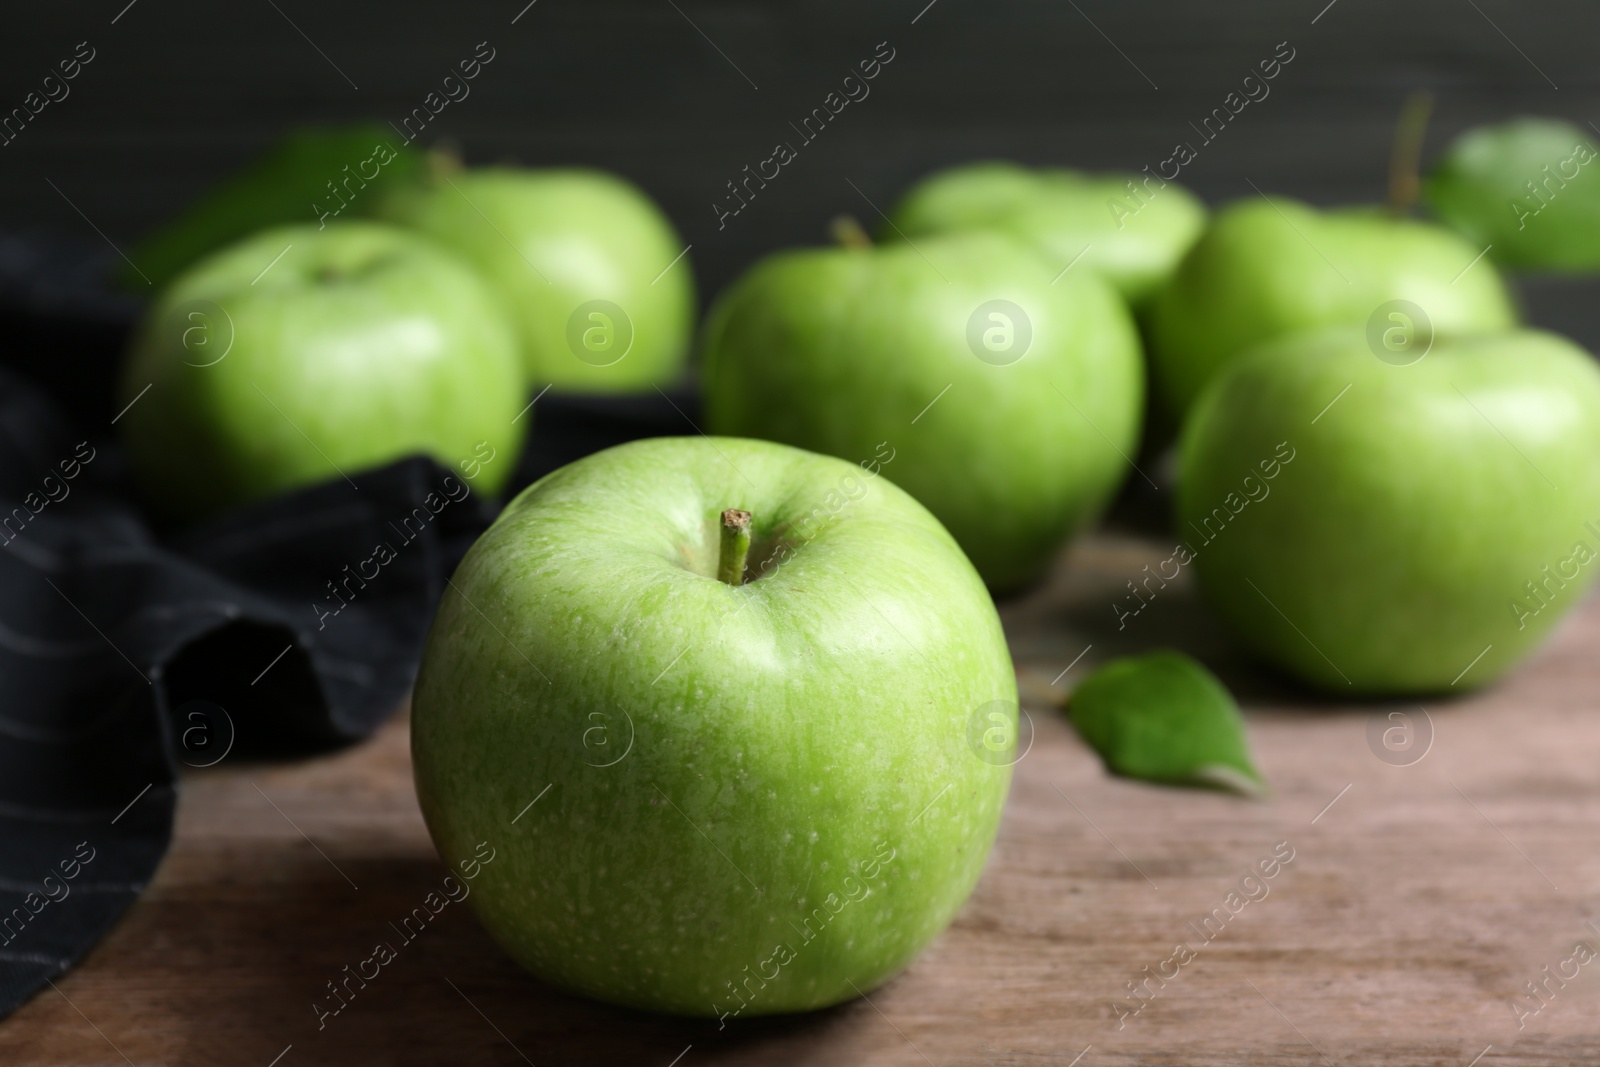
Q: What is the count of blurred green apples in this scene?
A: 6